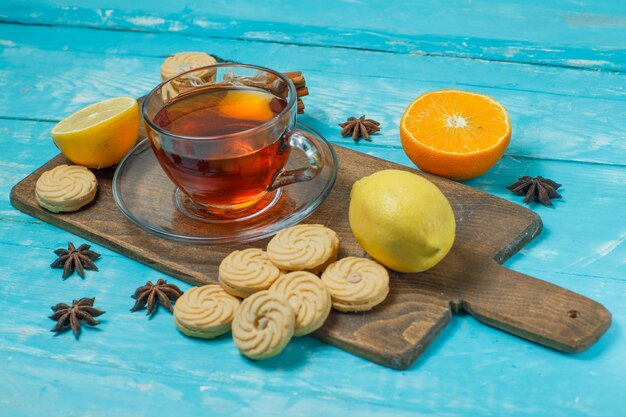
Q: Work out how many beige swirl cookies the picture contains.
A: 8